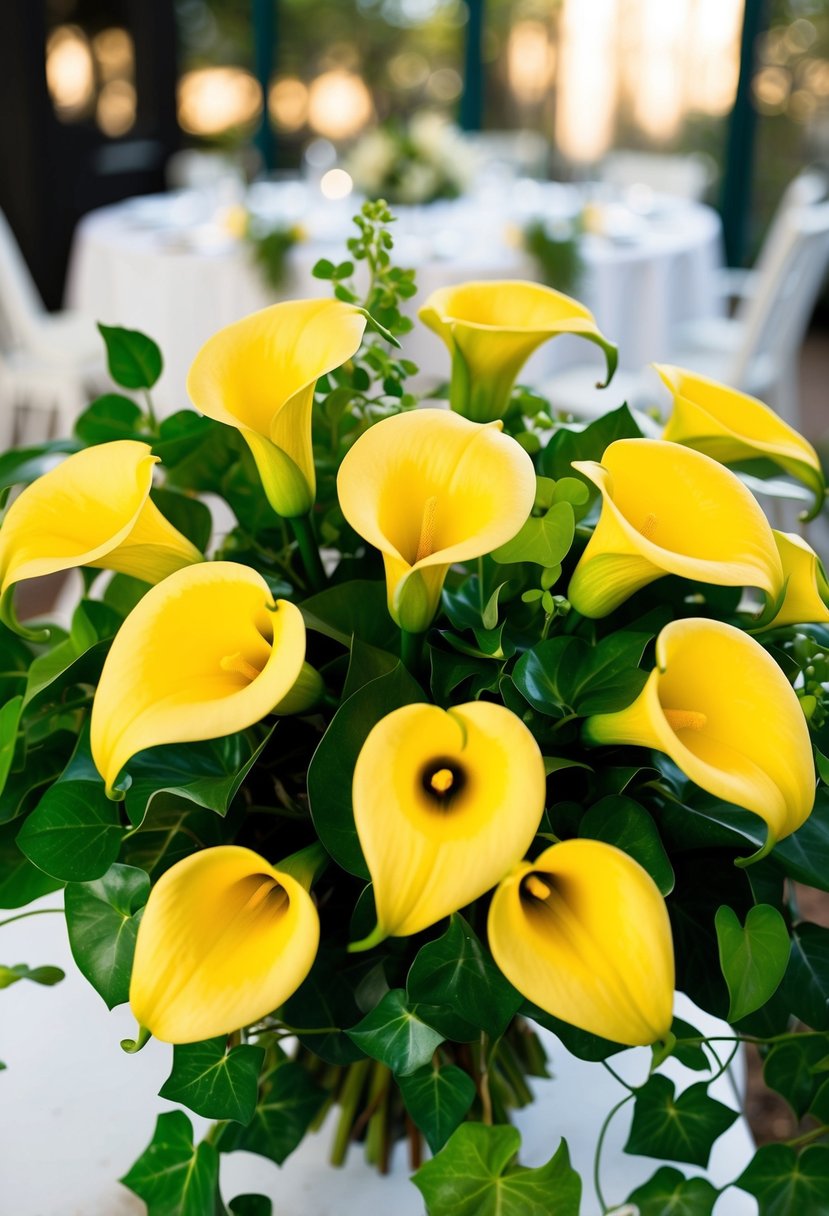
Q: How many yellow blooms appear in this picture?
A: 12